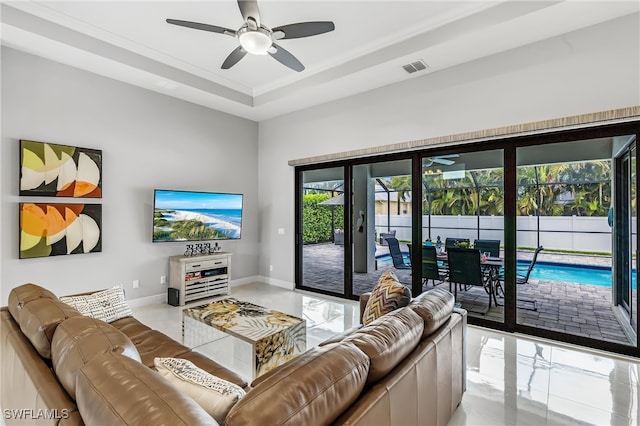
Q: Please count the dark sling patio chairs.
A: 6